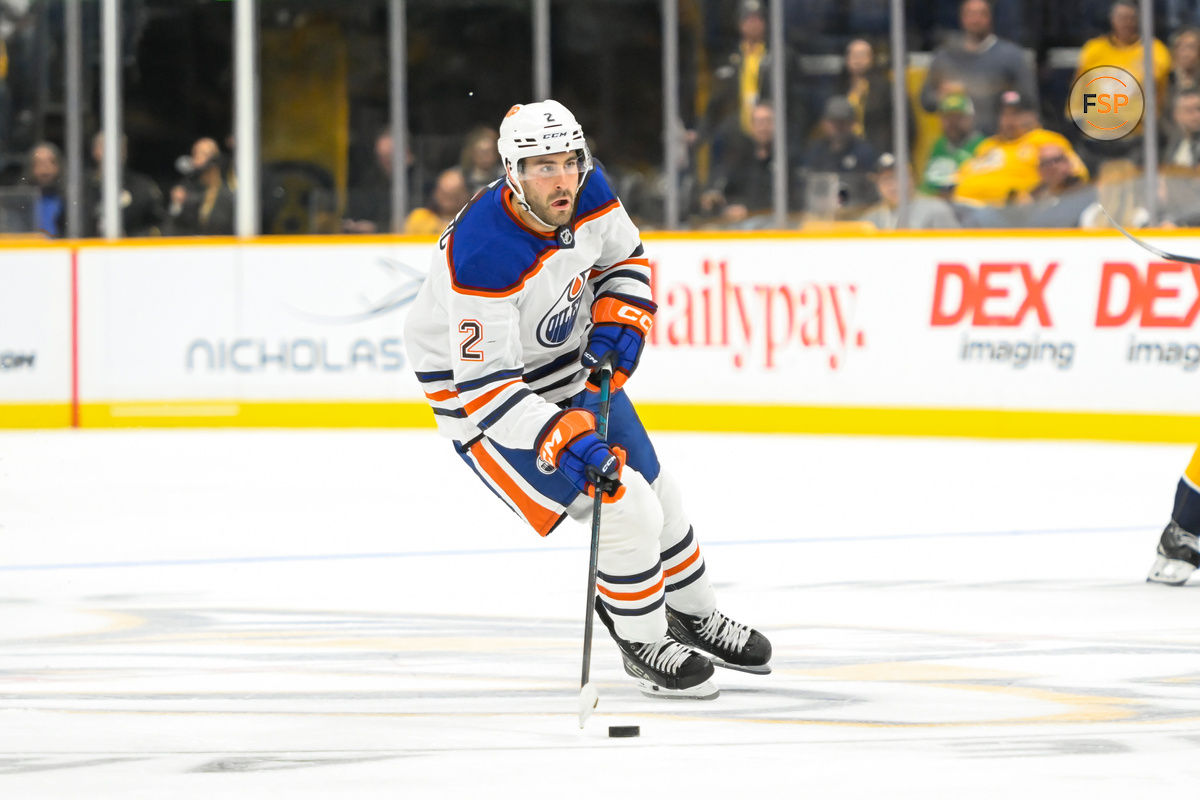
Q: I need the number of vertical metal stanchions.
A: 9